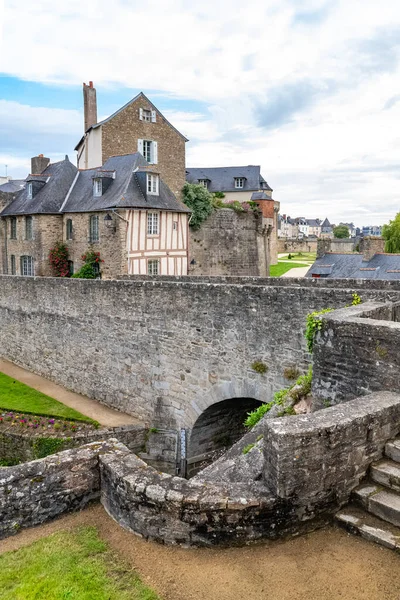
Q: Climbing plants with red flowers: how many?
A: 2